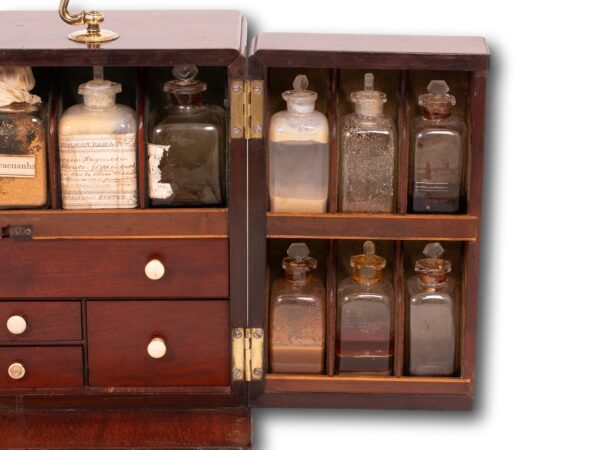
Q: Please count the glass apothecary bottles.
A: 9